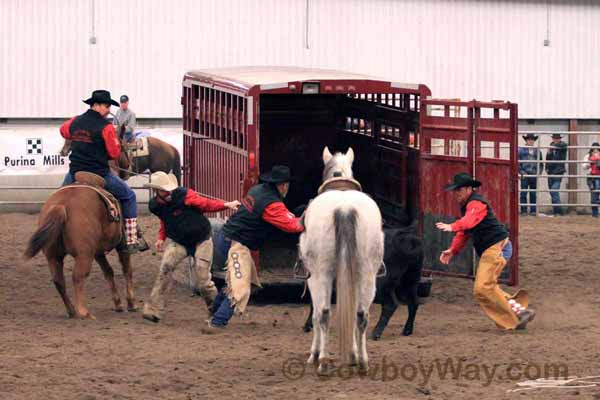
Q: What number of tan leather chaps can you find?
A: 3